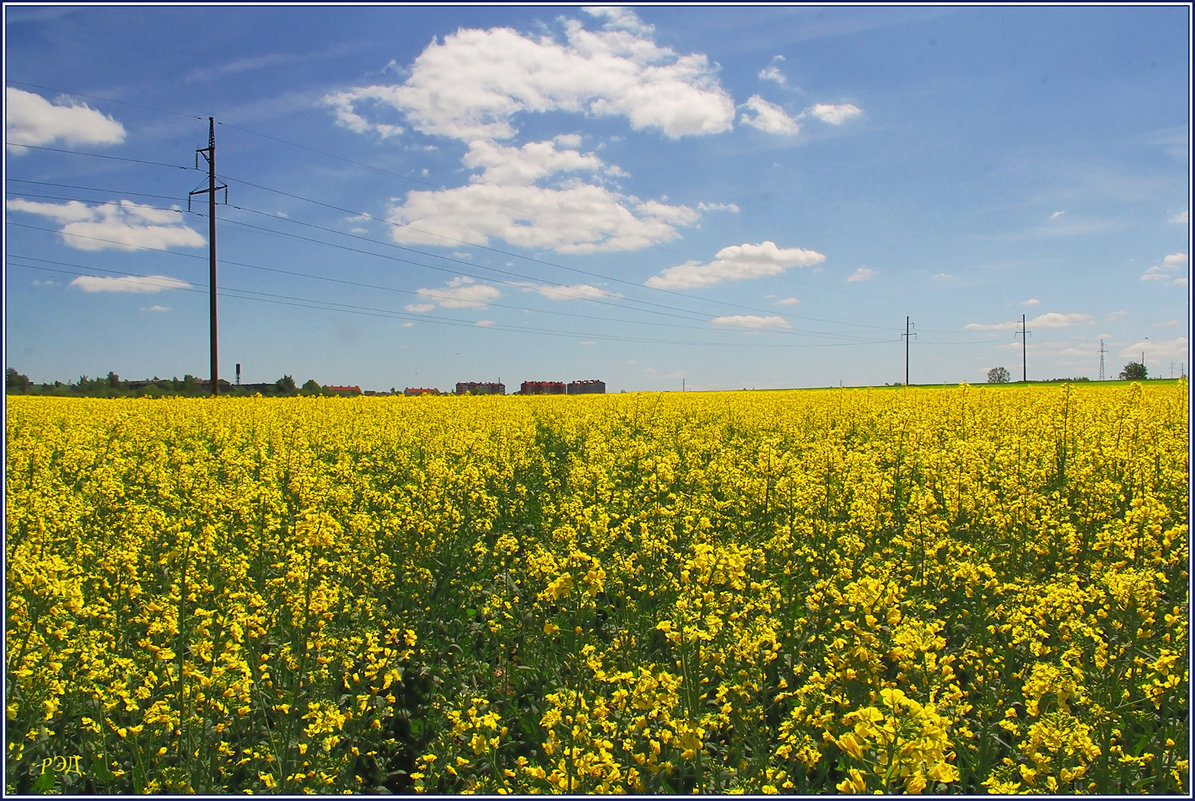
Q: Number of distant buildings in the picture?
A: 5